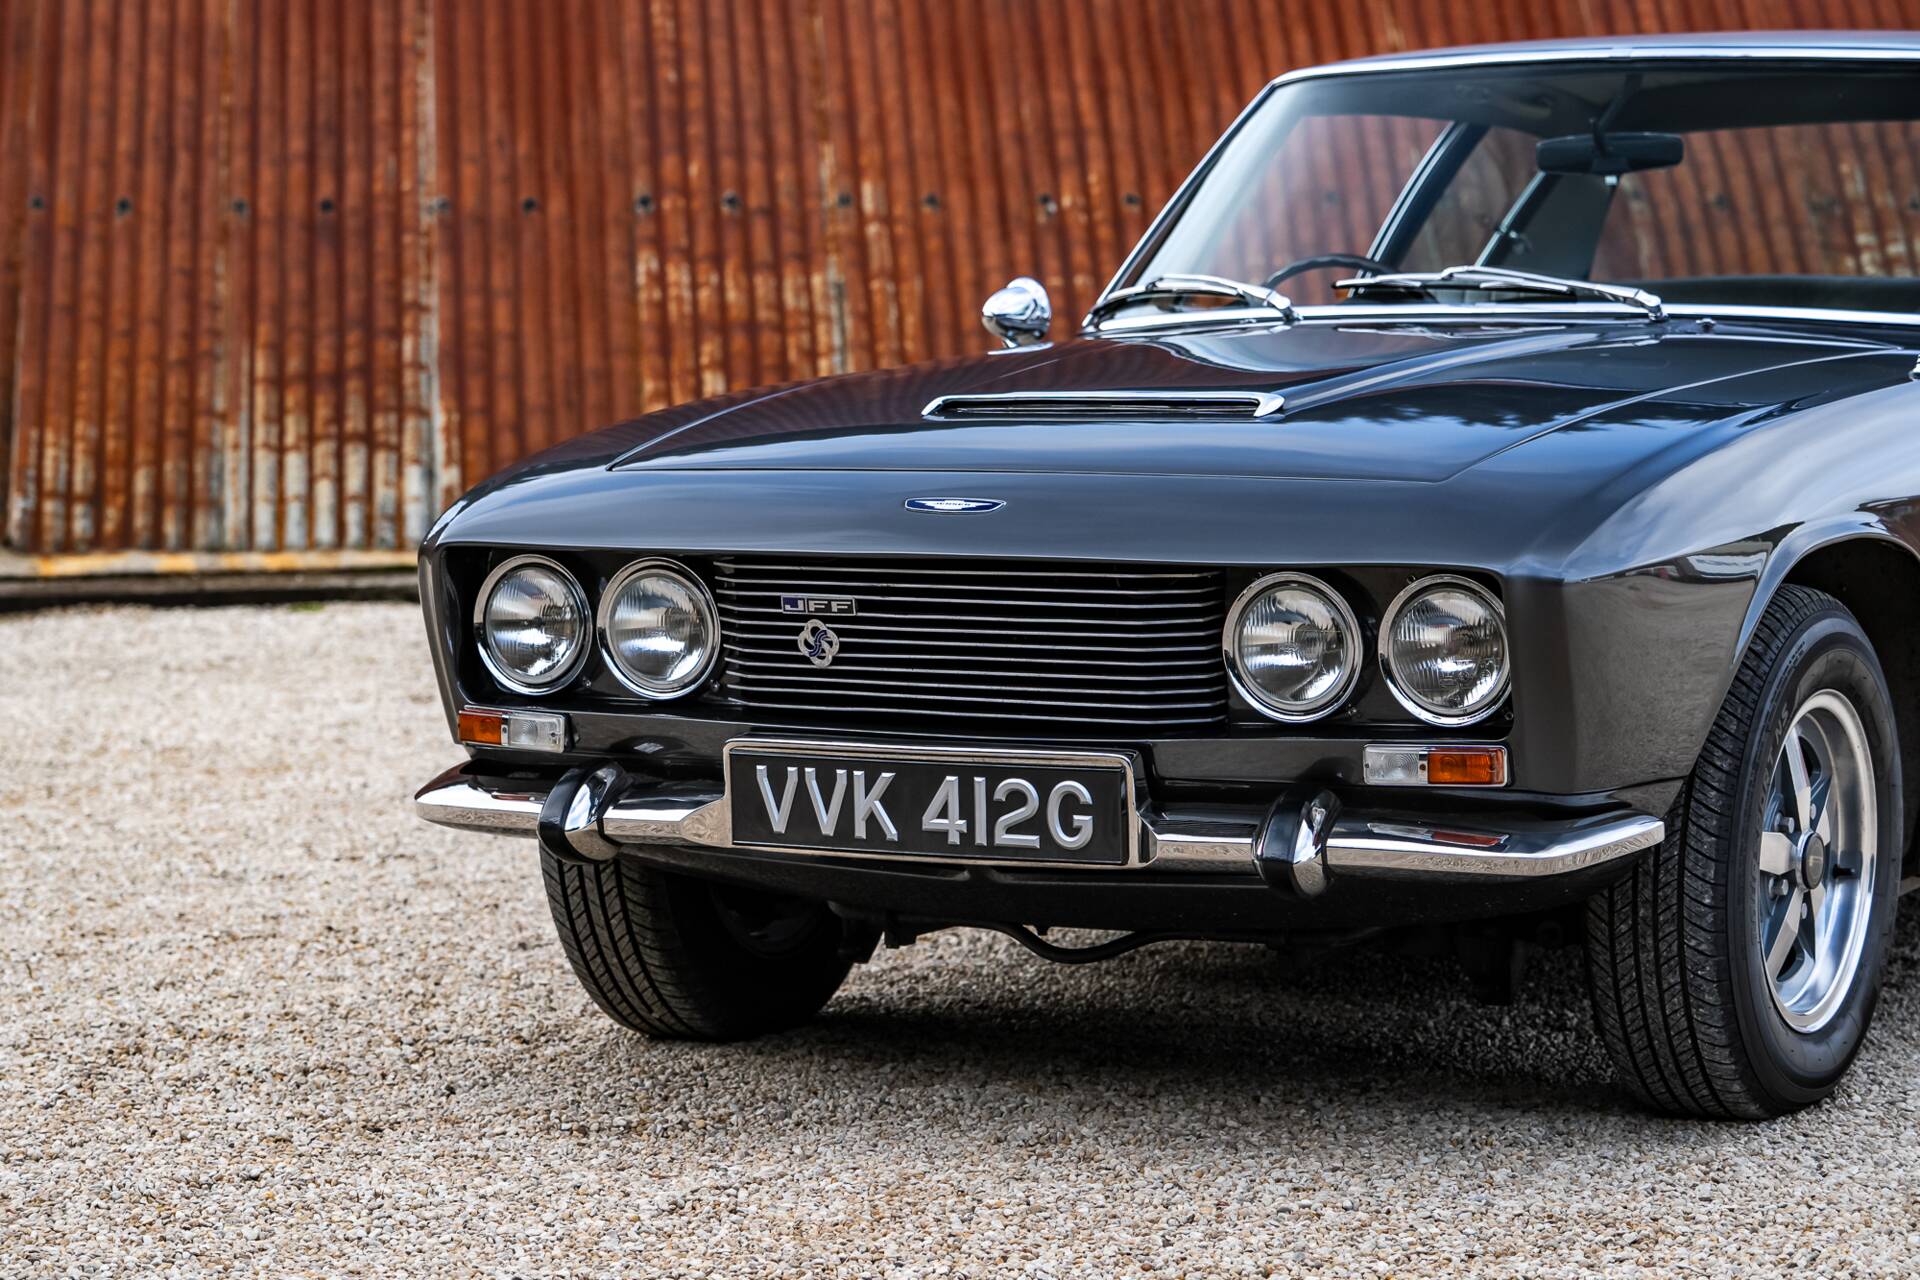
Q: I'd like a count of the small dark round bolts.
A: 12